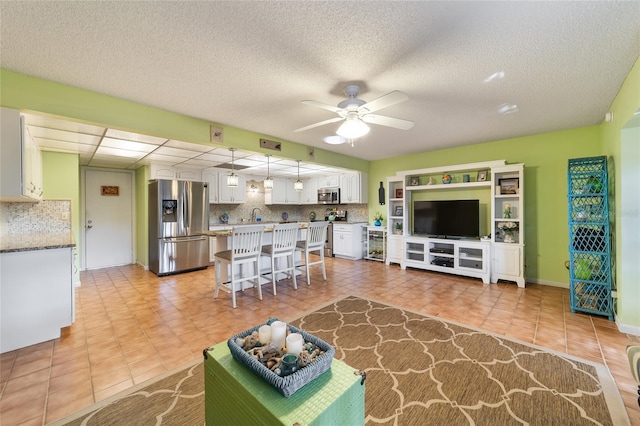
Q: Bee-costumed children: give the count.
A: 0